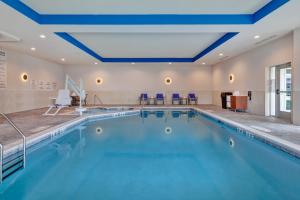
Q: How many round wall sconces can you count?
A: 4